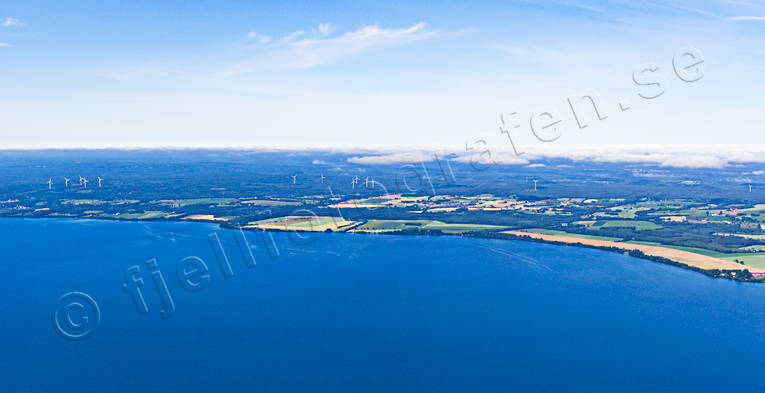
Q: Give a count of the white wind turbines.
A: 13